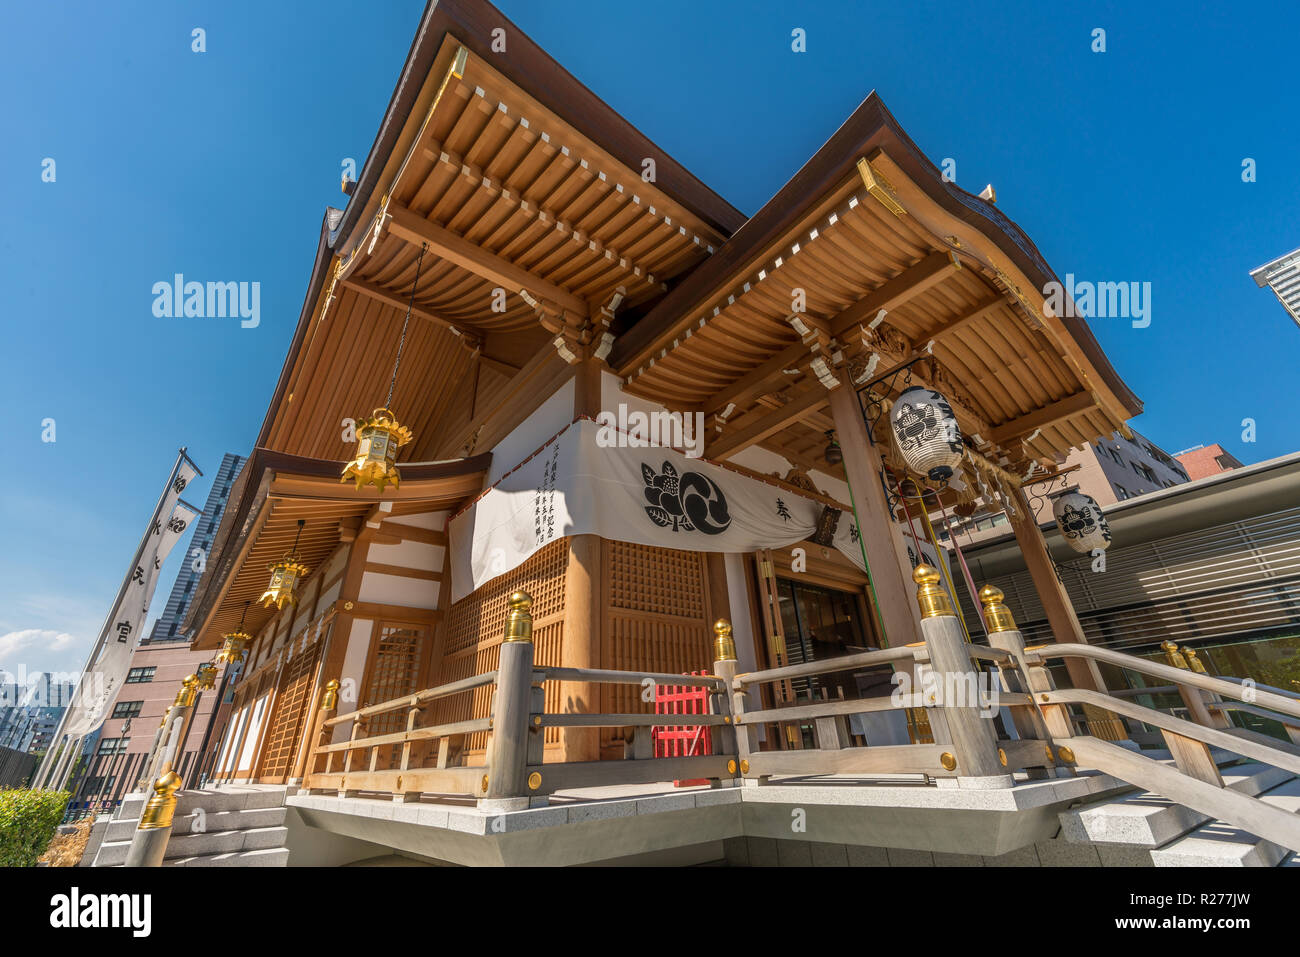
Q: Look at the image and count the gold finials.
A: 10